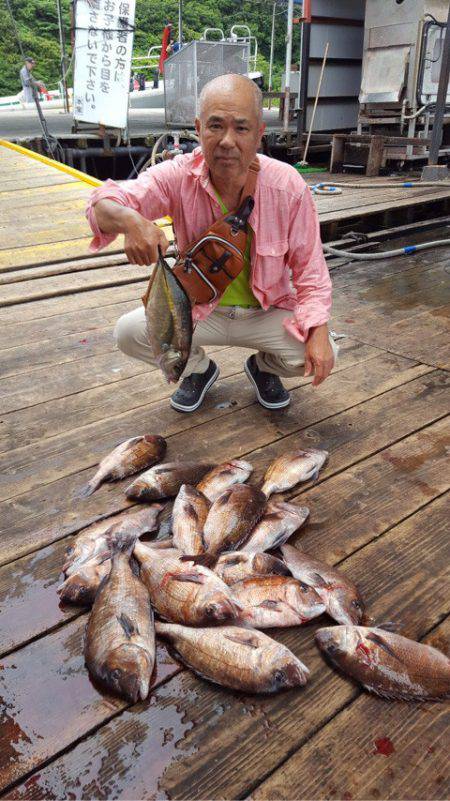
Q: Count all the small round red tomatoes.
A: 0